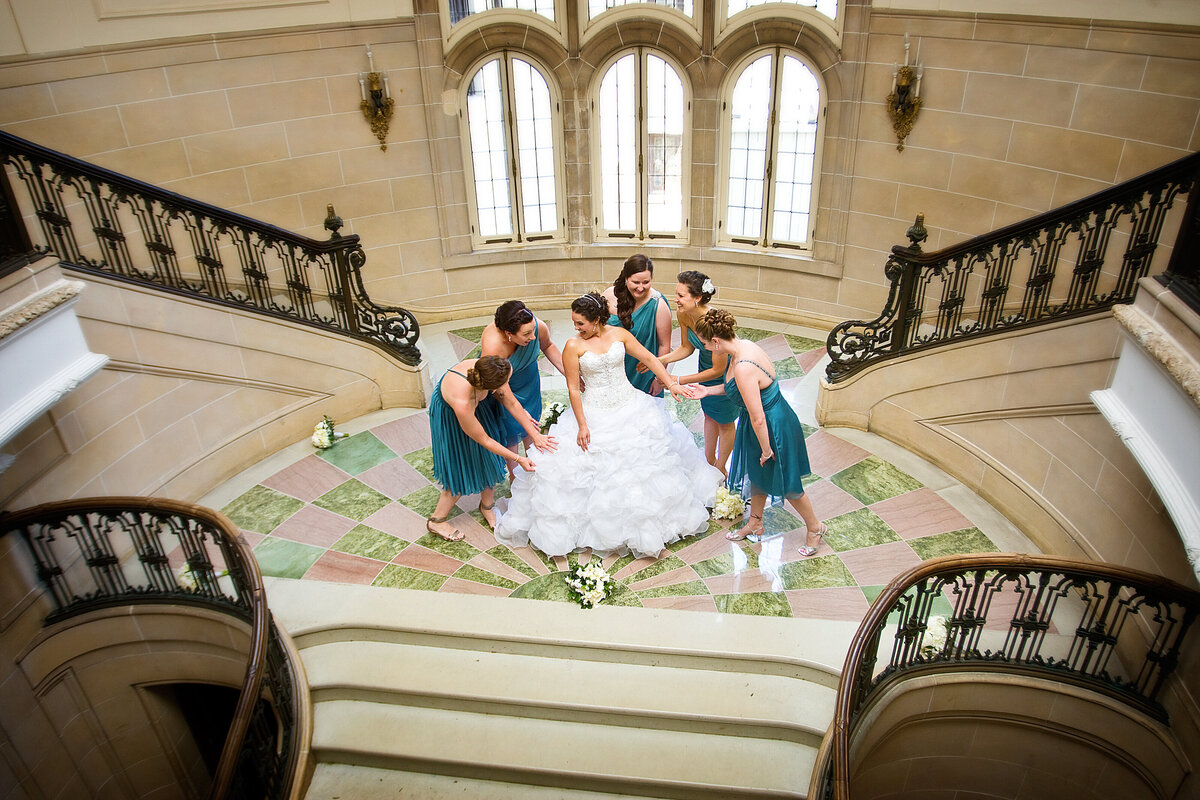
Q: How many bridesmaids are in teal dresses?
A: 5